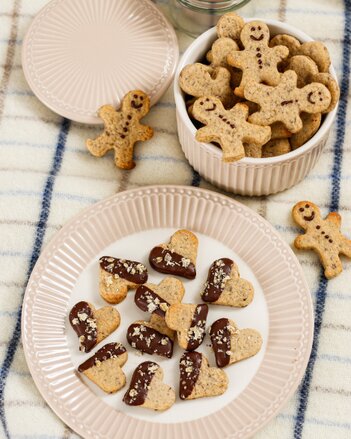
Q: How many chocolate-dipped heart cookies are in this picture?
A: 11